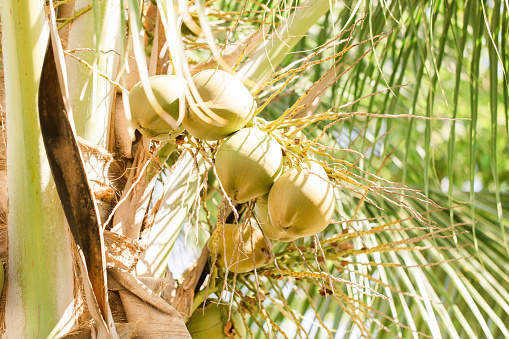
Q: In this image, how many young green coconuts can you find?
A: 7